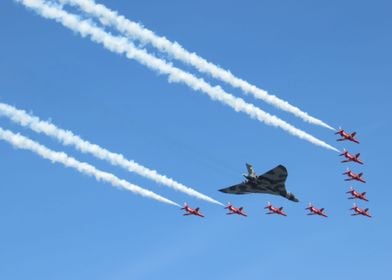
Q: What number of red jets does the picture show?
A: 9